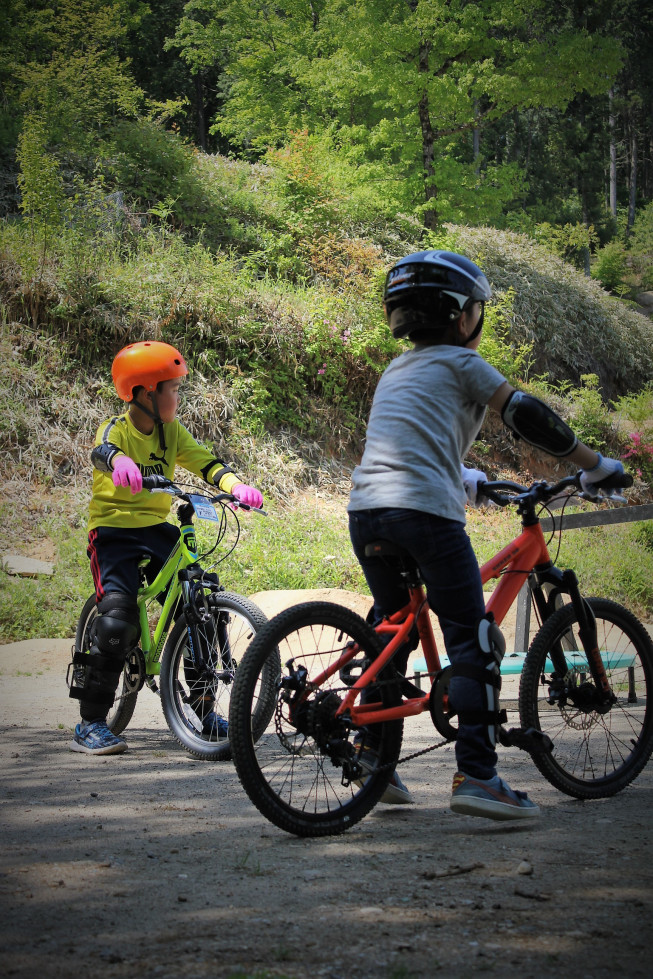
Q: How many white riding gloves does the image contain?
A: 2